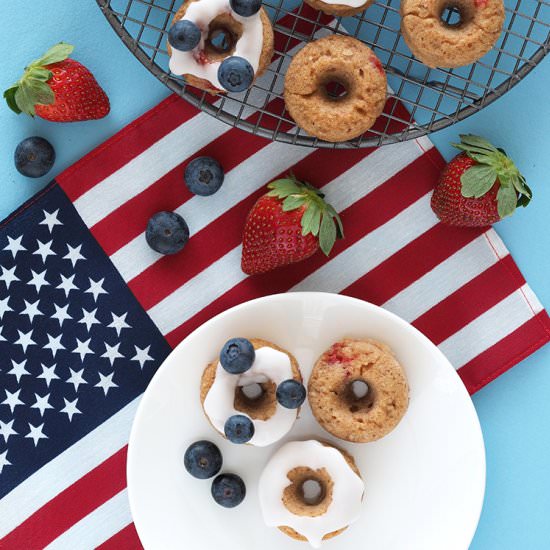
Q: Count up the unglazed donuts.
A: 3